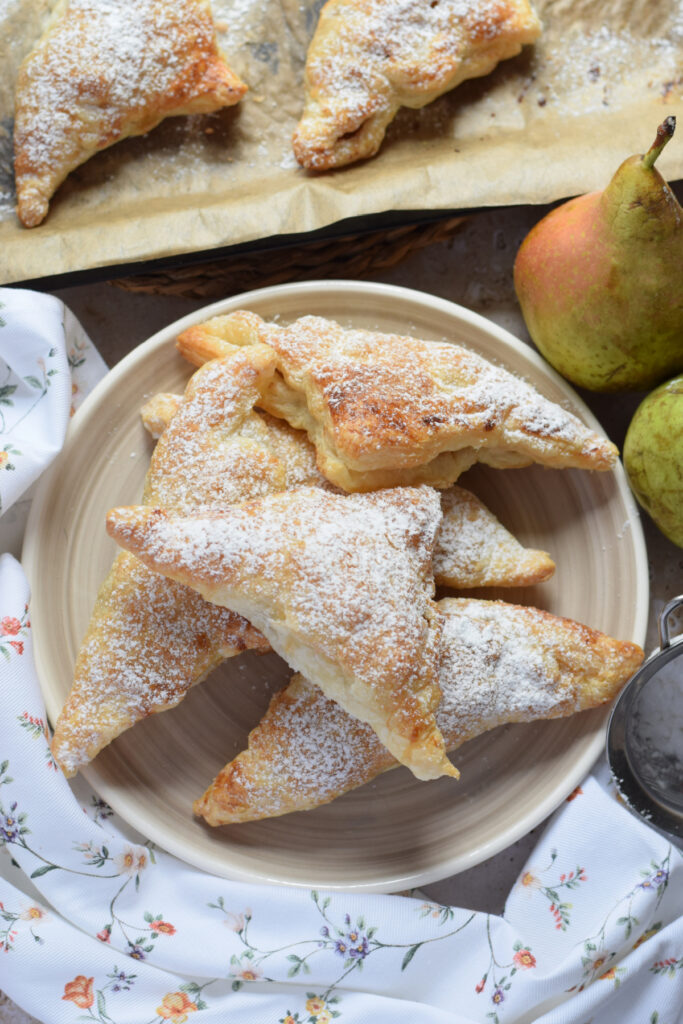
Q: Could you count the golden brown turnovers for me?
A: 7